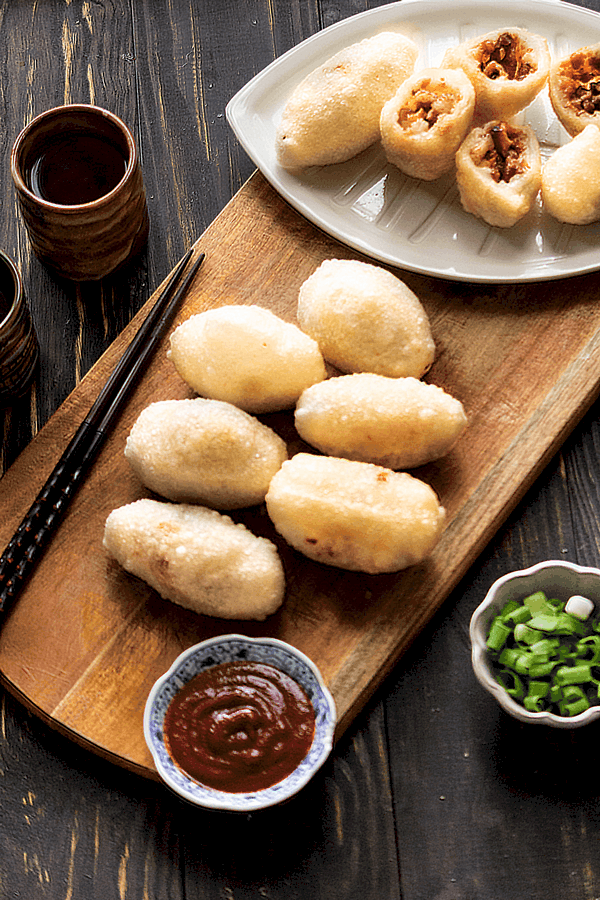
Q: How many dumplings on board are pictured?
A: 6